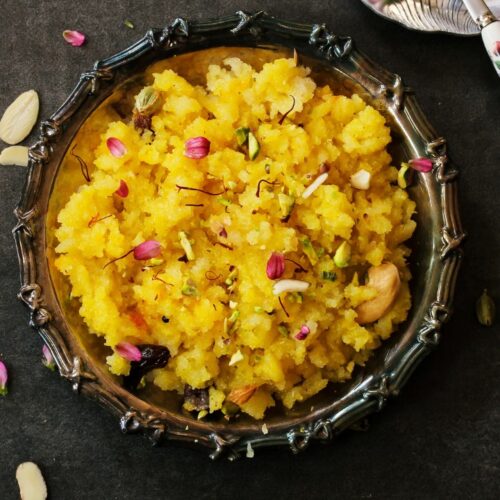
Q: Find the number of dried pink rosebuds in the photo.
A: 11